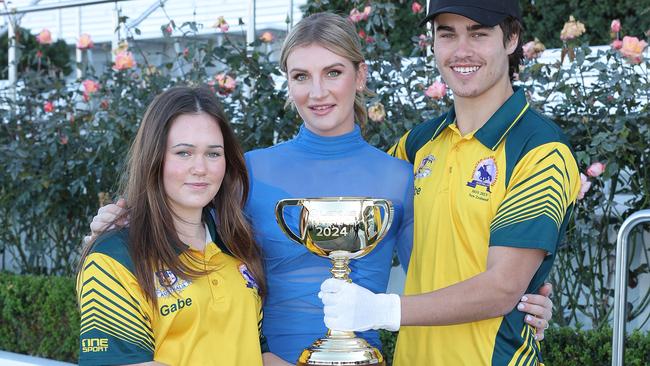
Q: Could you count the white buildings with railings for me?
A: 1